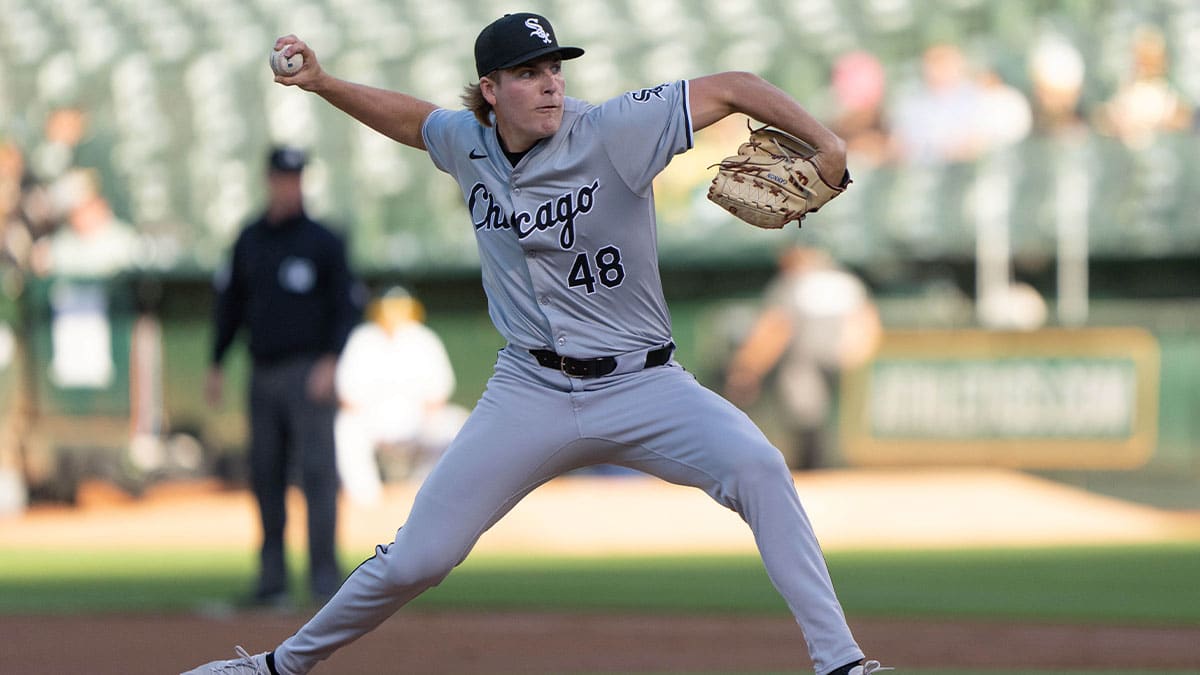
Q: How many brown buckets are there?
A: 0